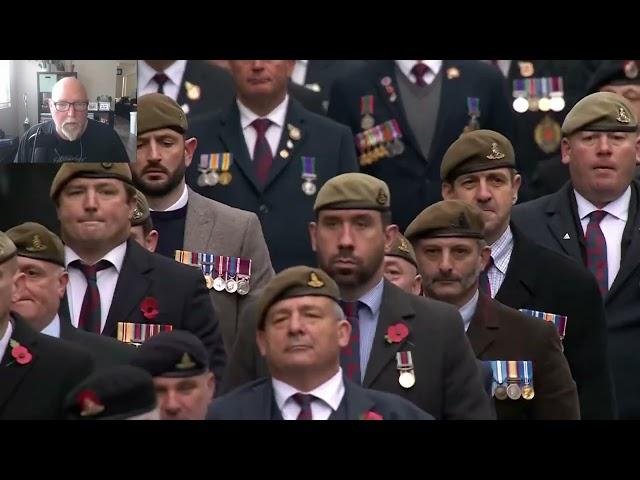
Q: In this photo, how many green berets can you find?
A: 11